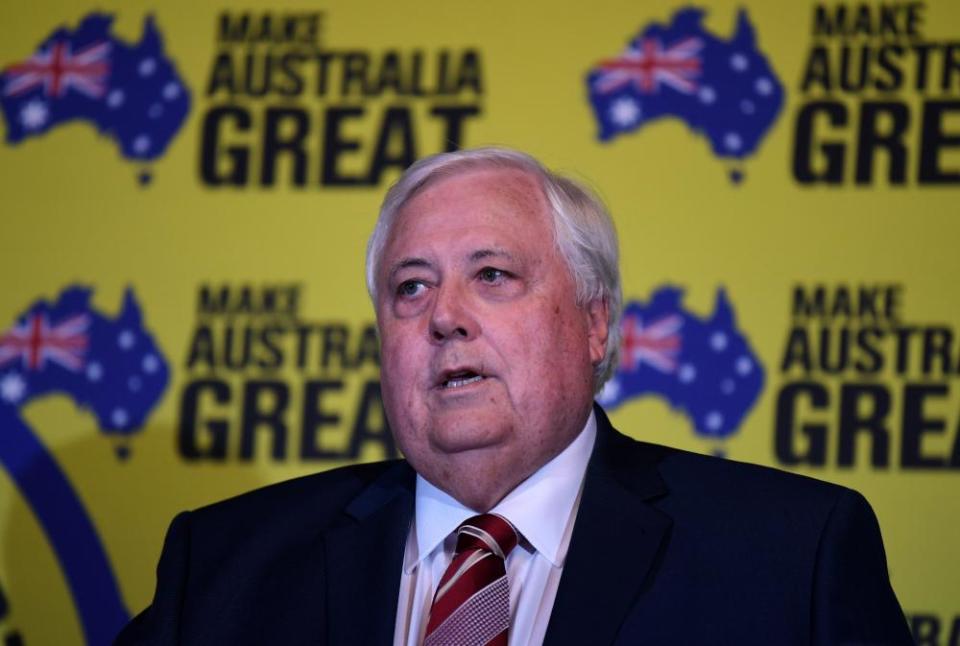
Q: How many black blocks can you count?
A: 0